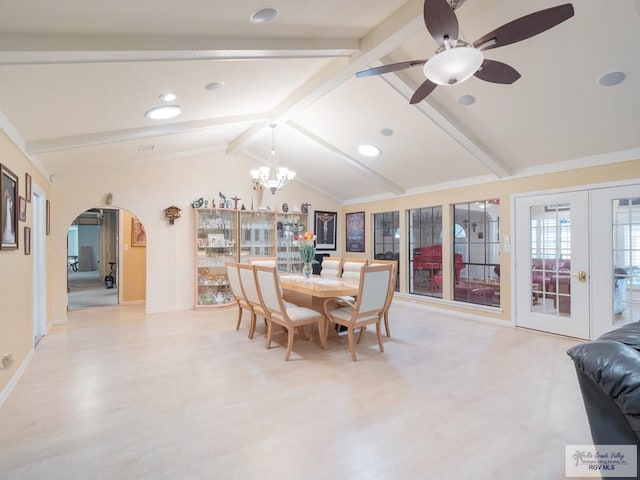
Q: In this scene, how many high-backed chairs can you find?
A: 8